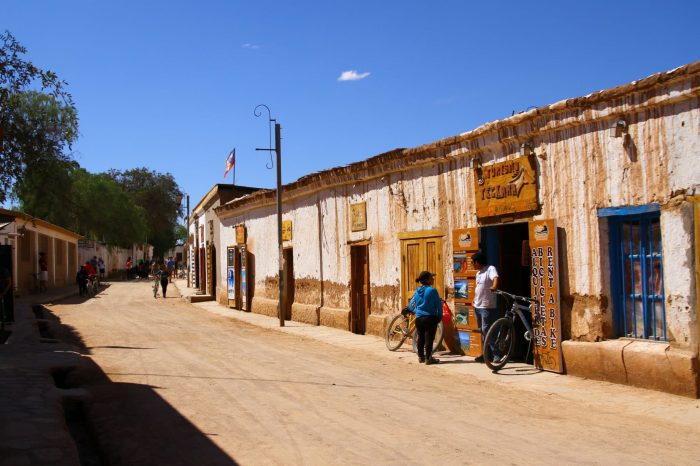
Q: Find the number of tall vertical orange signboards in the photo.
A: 2